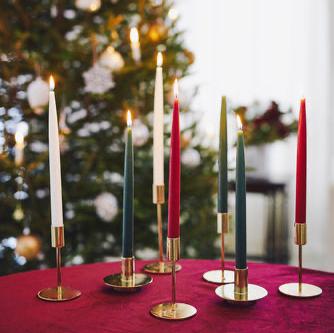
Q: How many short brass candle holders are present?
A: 2